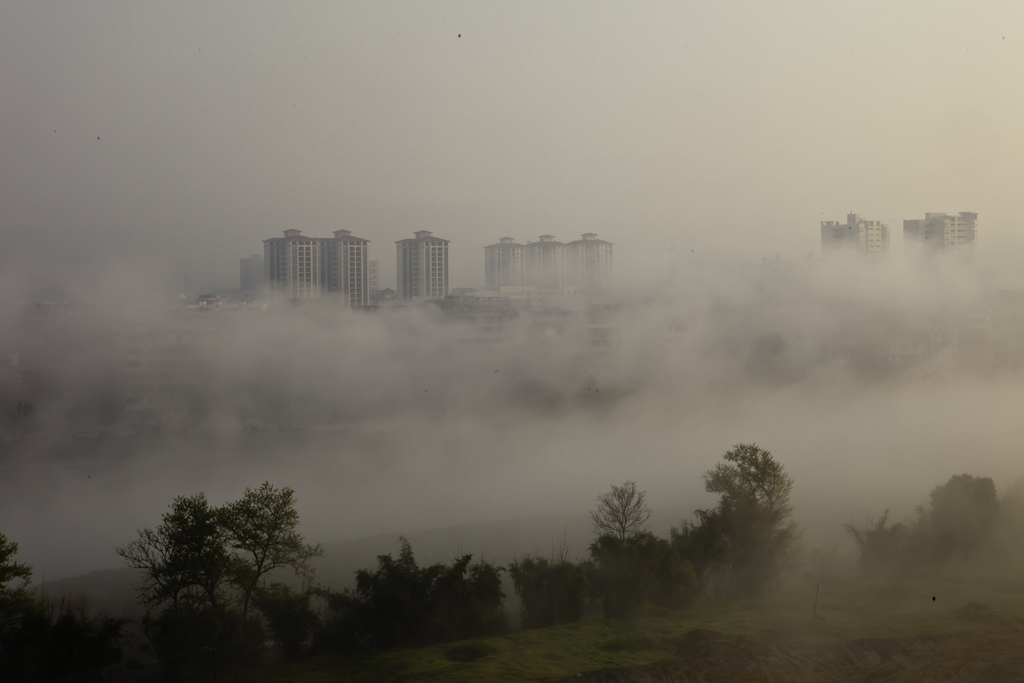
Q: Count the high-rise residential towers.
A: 8